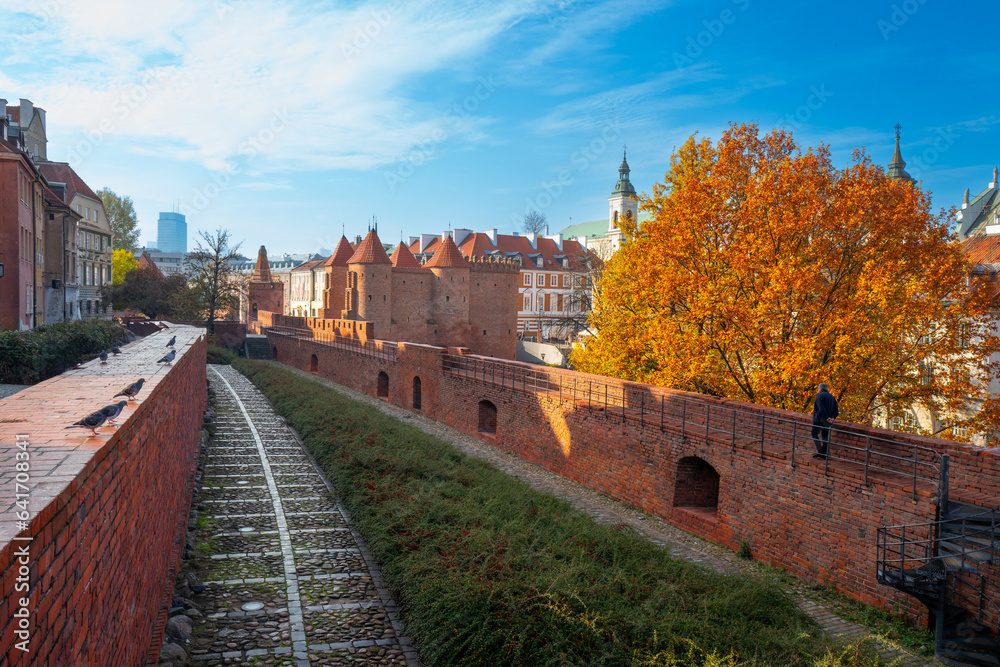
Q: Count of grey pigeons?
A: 7